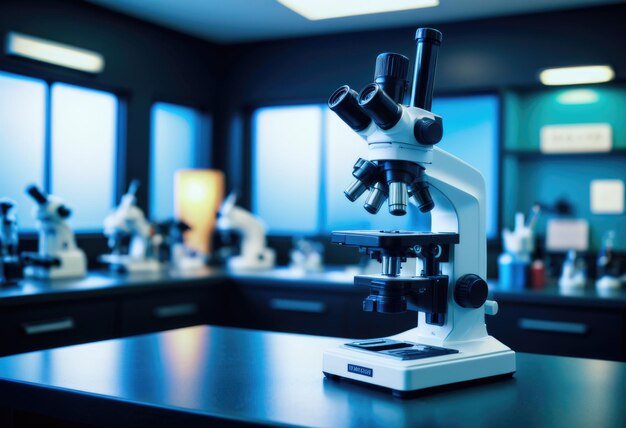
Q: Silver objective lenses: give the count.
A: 3